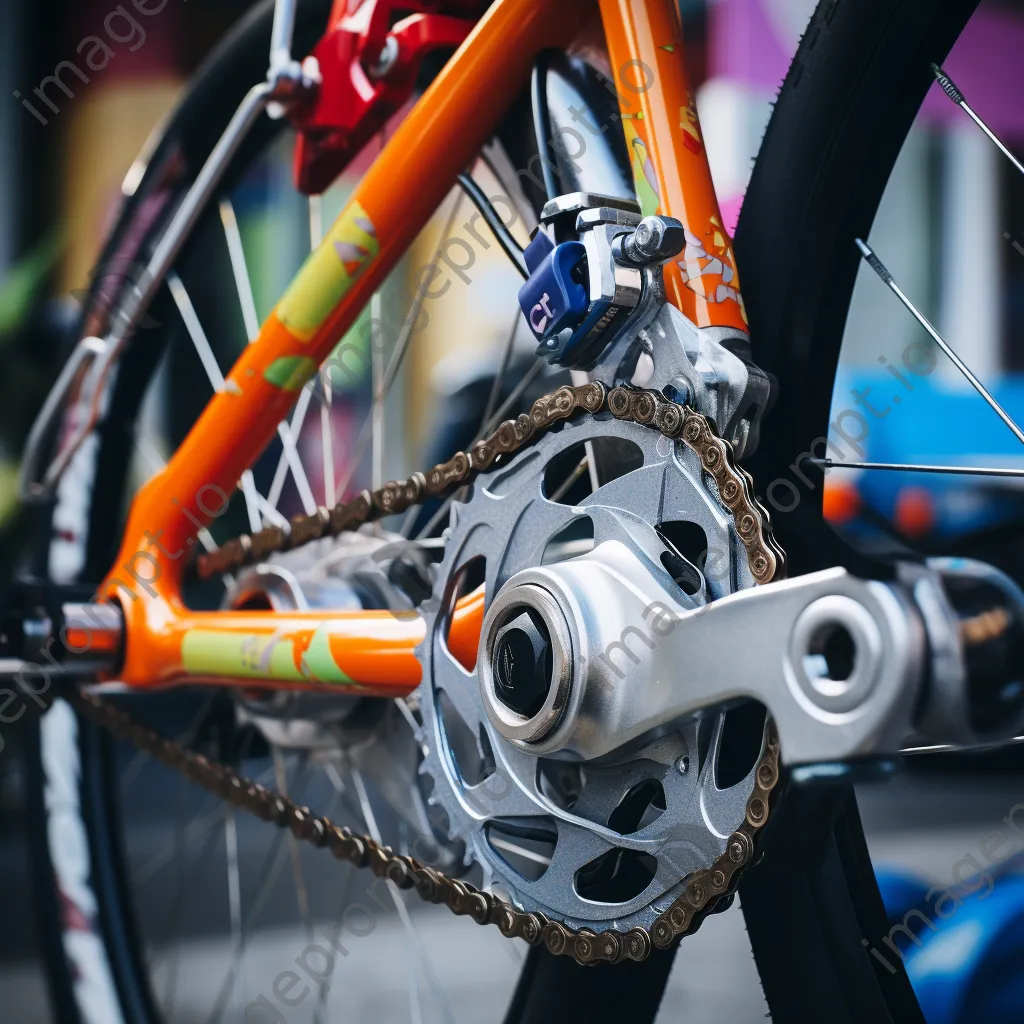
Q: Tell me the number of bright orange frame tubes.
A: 3